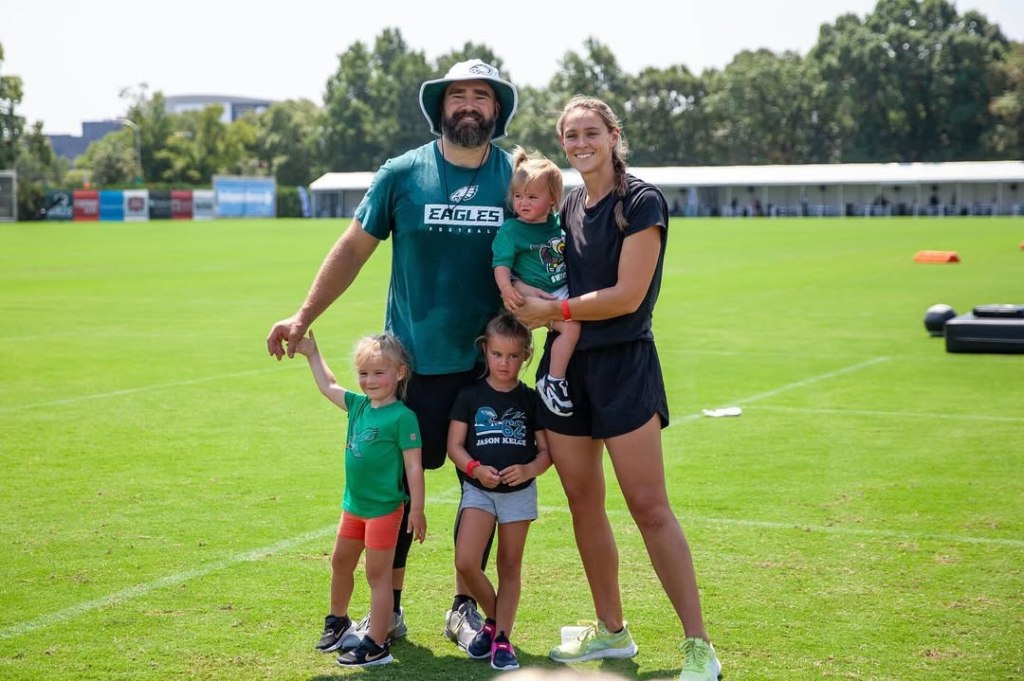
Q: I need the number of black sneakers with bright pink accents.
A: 2